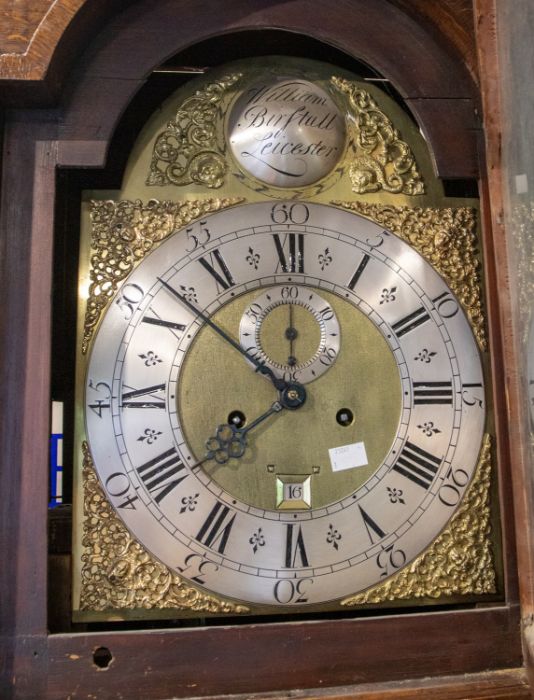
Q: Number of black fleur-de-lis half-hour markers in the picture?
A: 12